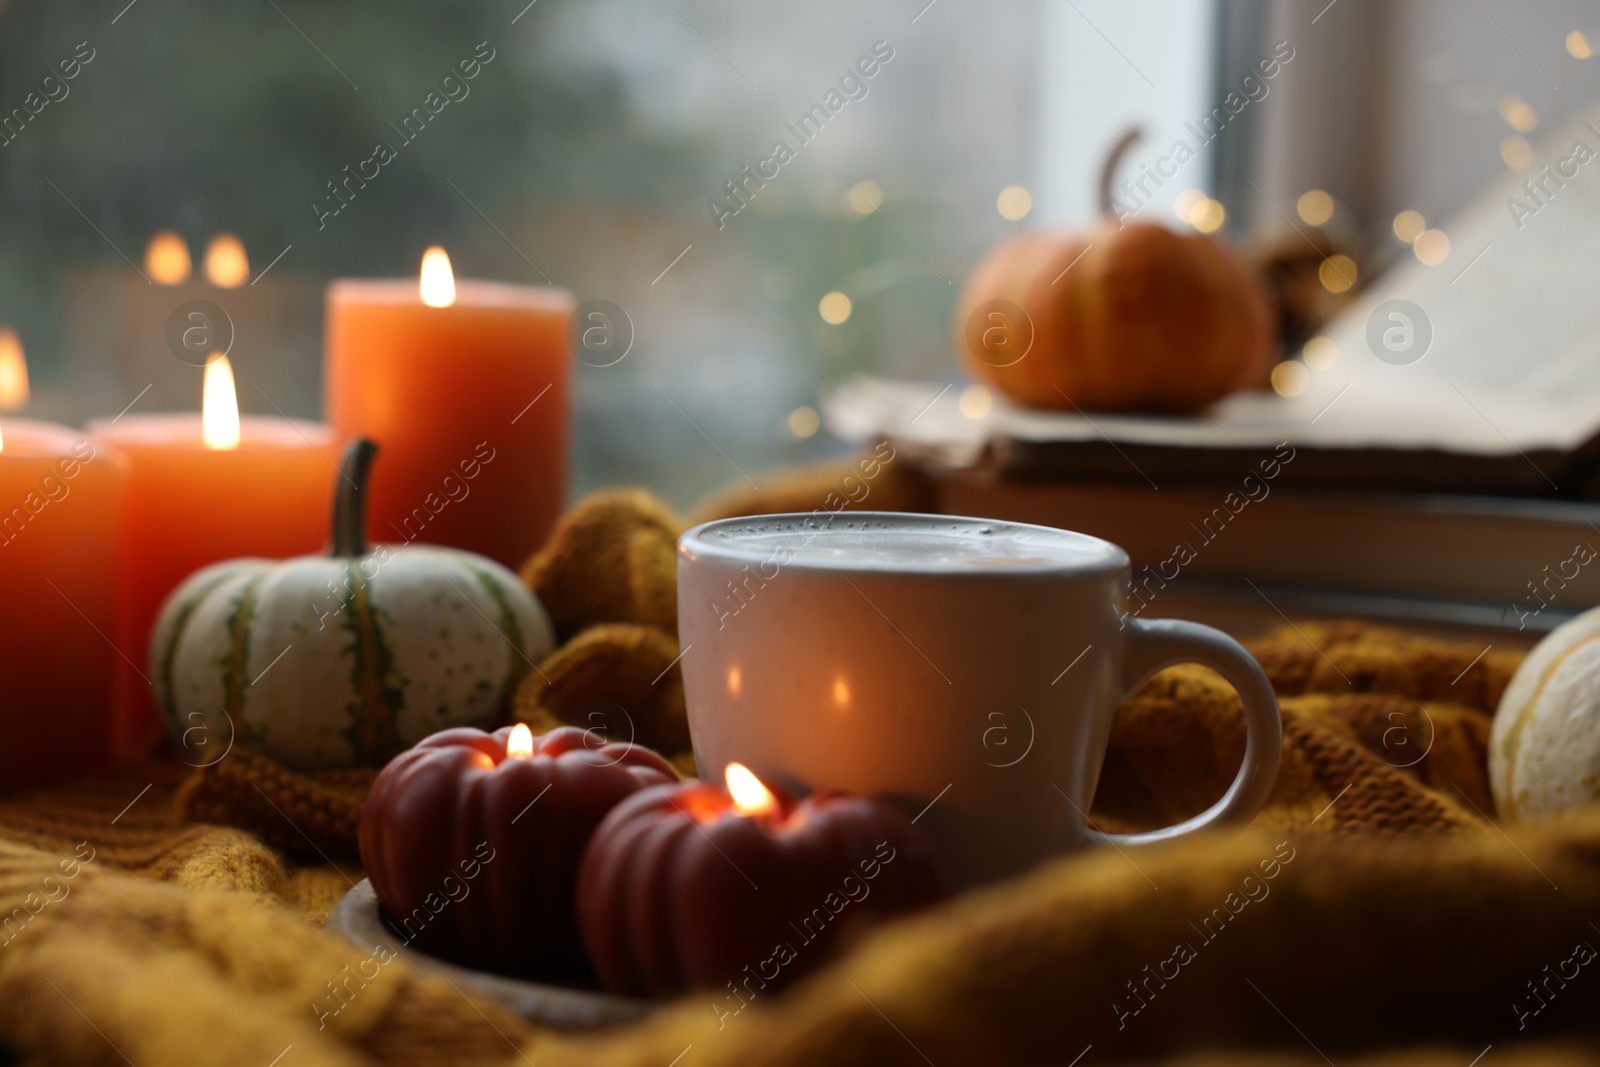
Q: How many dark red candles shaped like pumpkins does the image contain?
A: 2